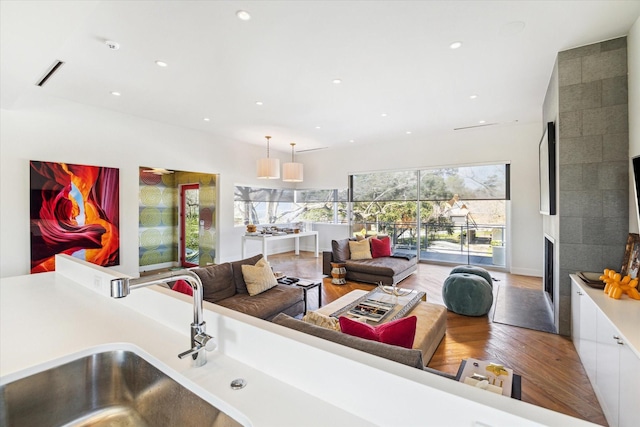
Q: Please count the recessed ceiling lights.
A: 13